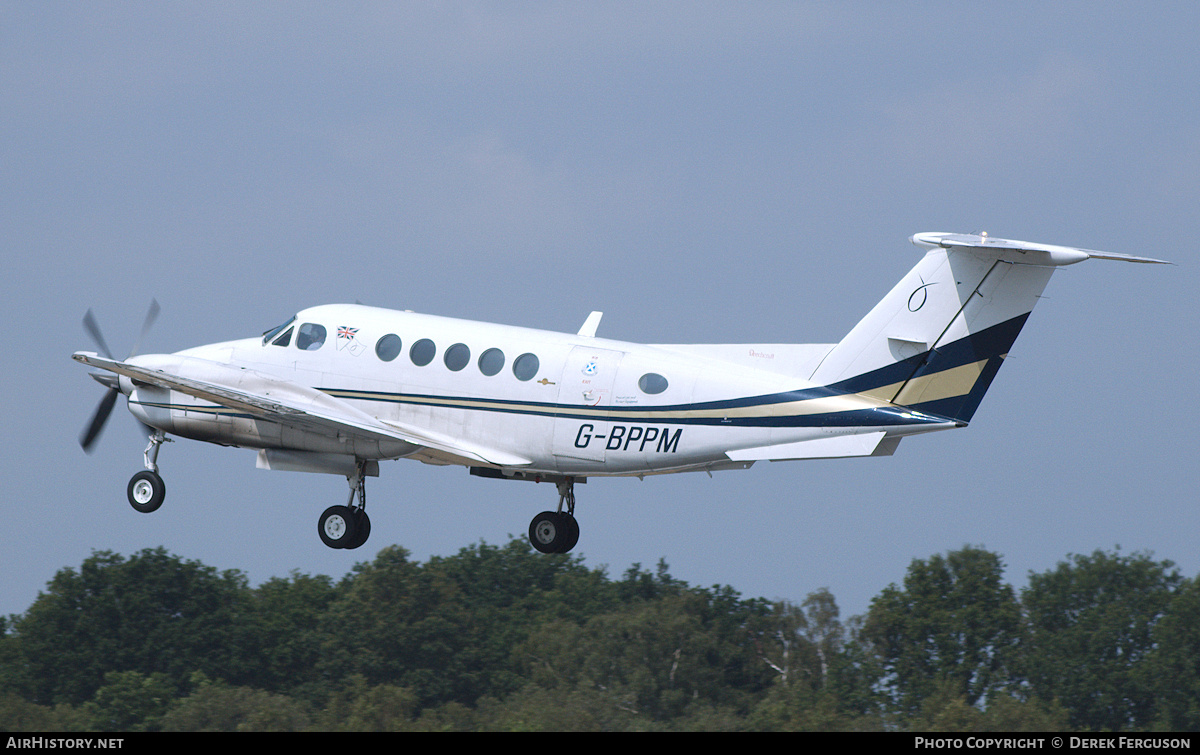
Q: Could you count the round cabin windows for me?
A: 6